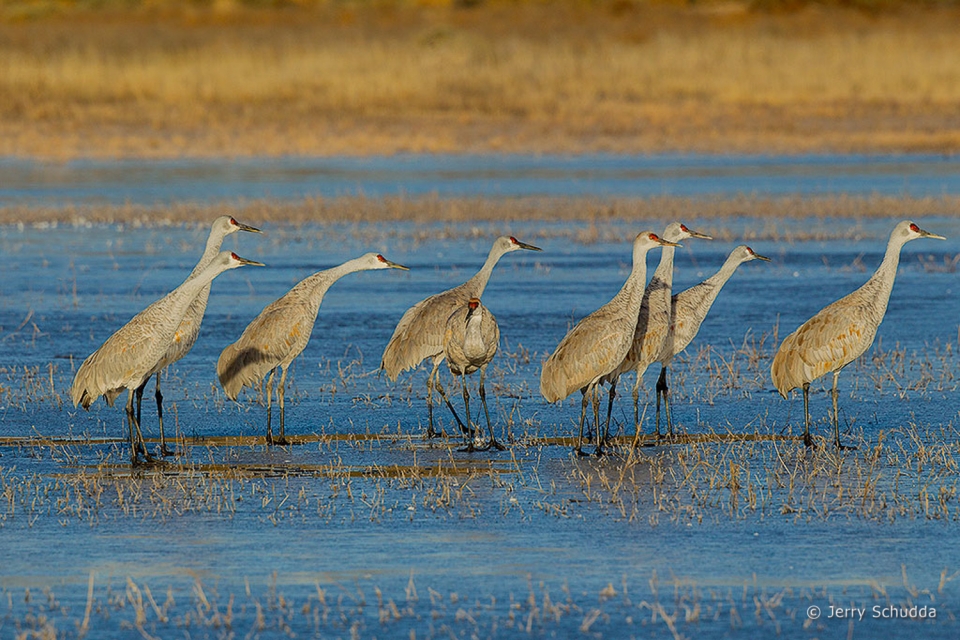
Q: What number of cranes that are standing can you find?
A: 9